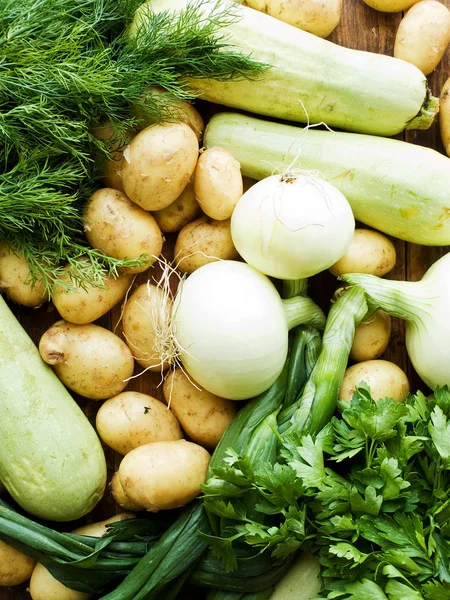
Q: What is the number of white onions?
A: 3